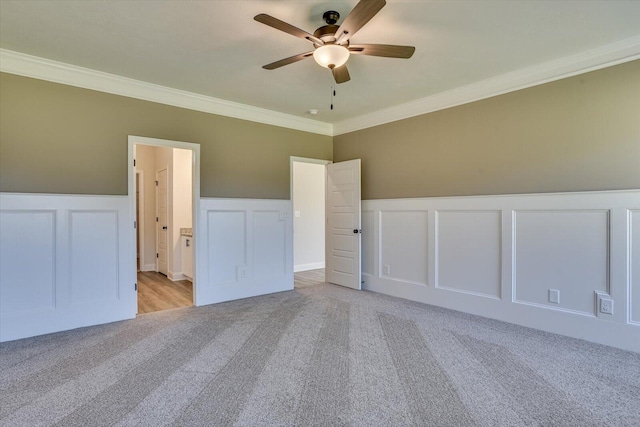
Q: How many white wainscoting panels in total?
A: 9